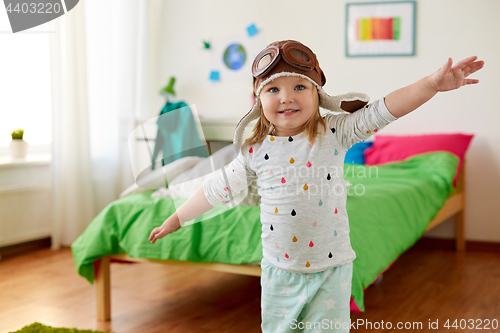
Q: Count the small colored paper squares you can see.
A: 2